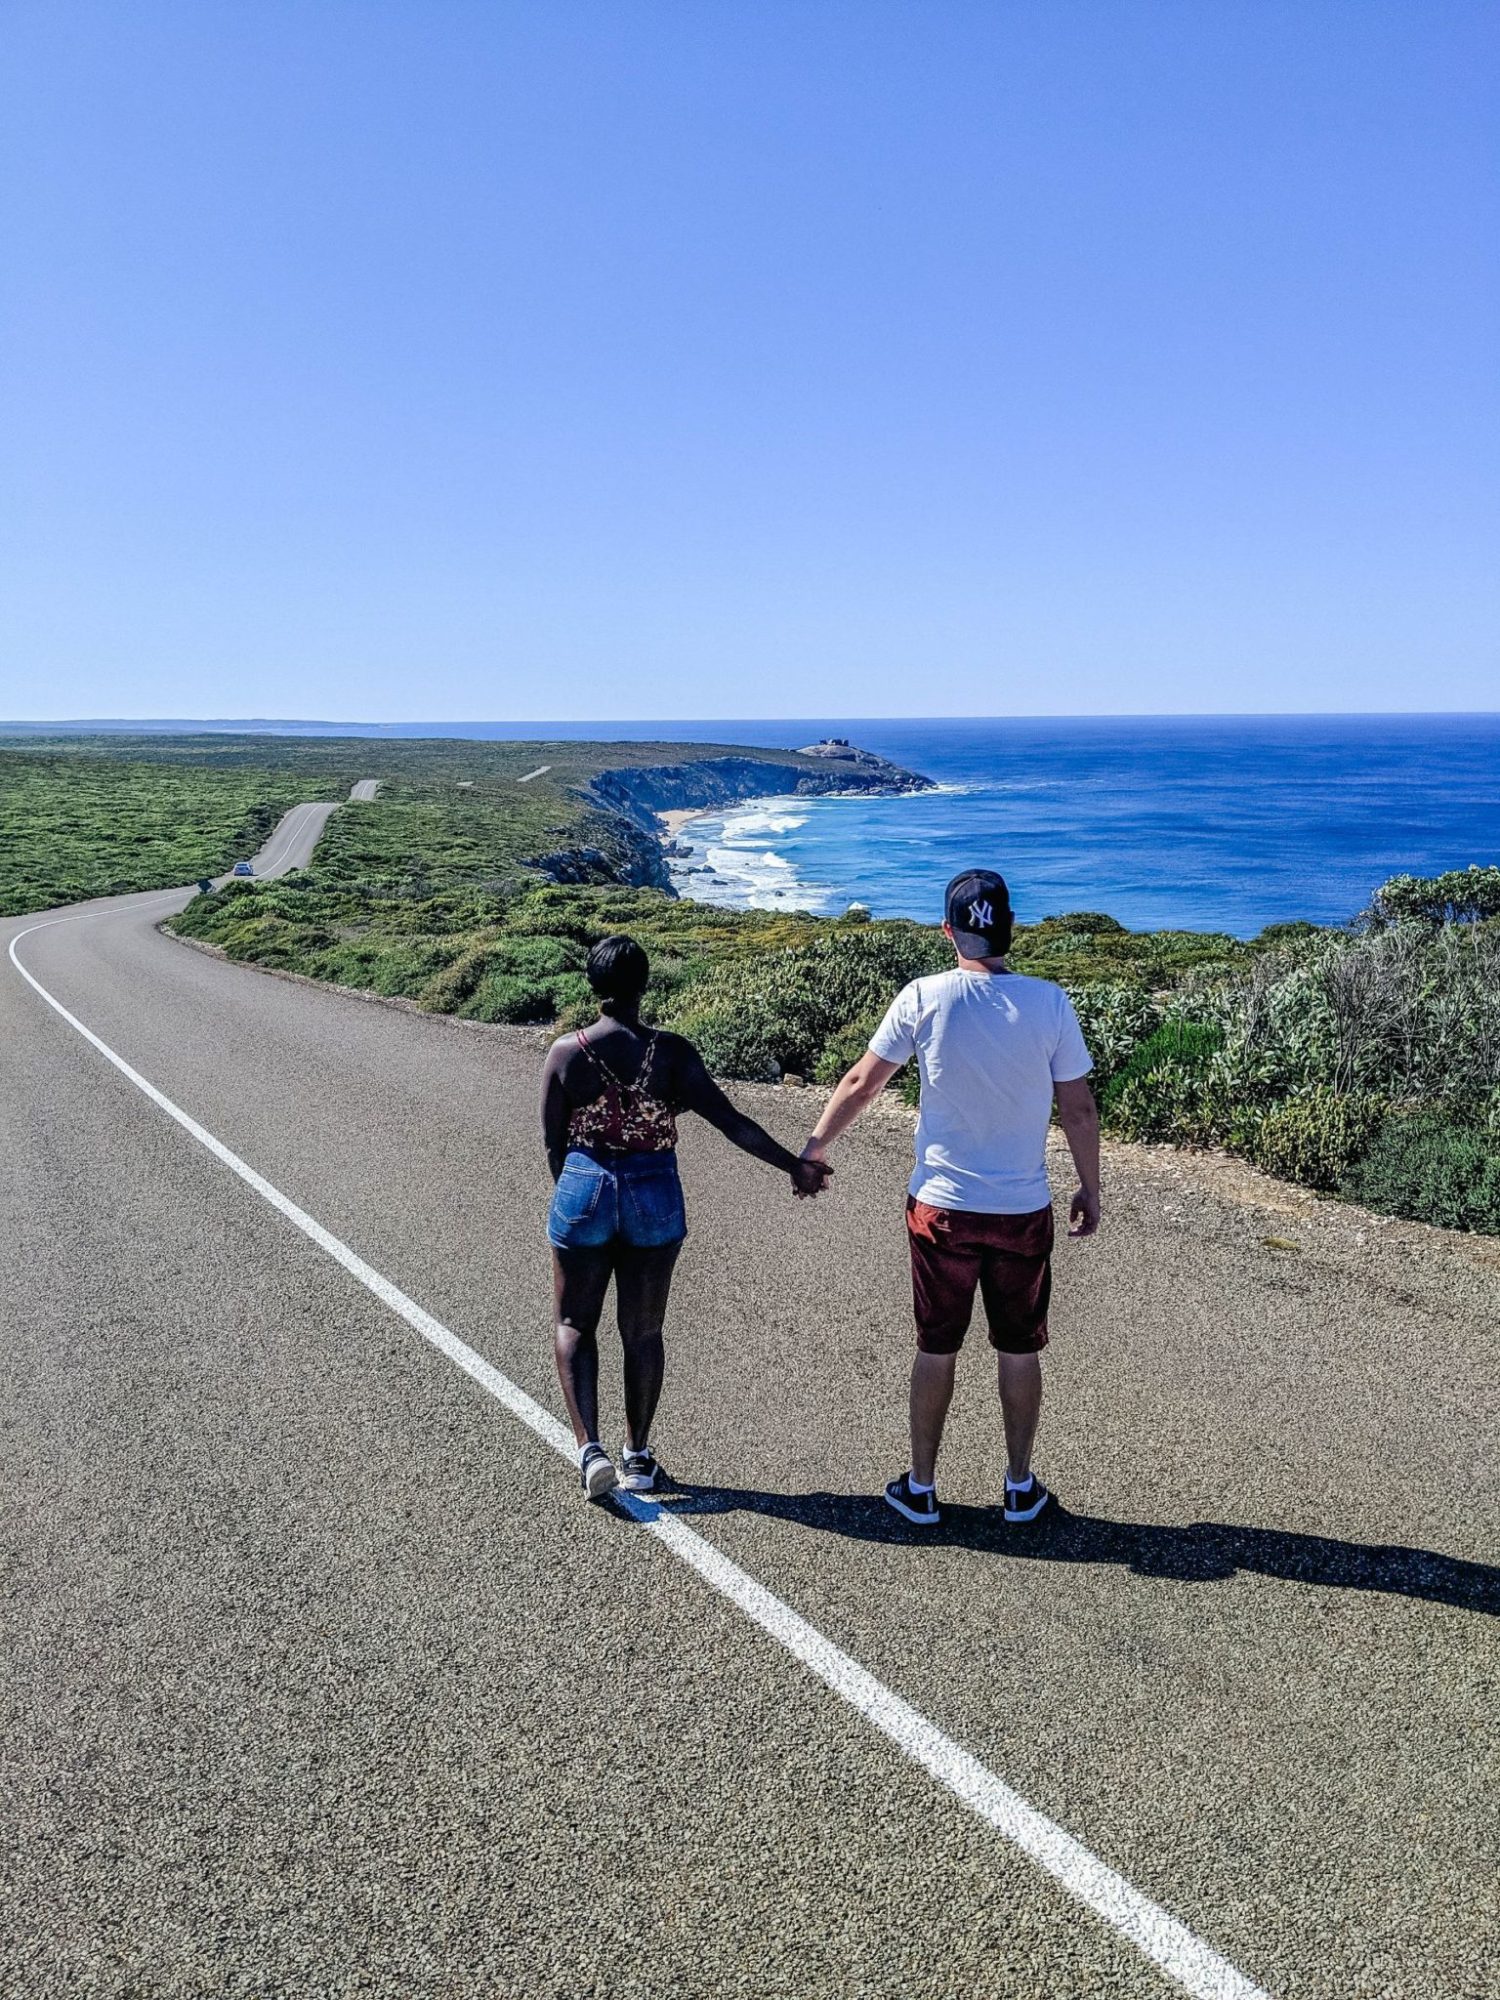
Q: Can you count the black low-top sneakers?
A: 4